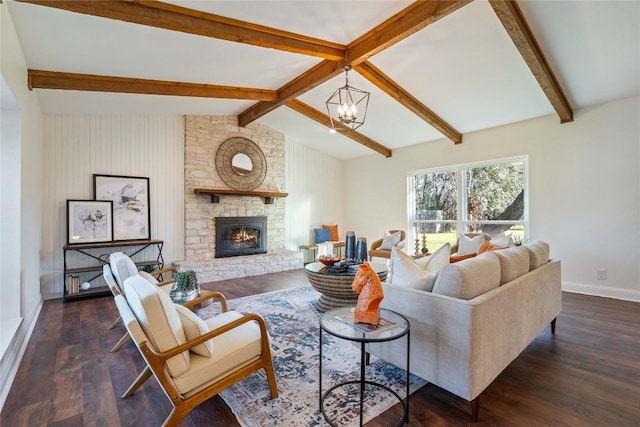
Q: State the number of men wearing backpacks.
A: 0